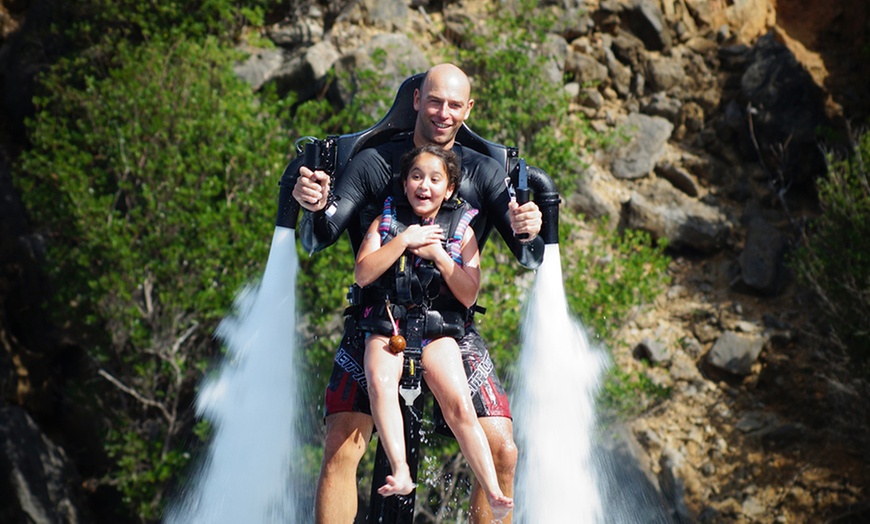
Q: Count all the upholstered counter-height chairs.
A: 0